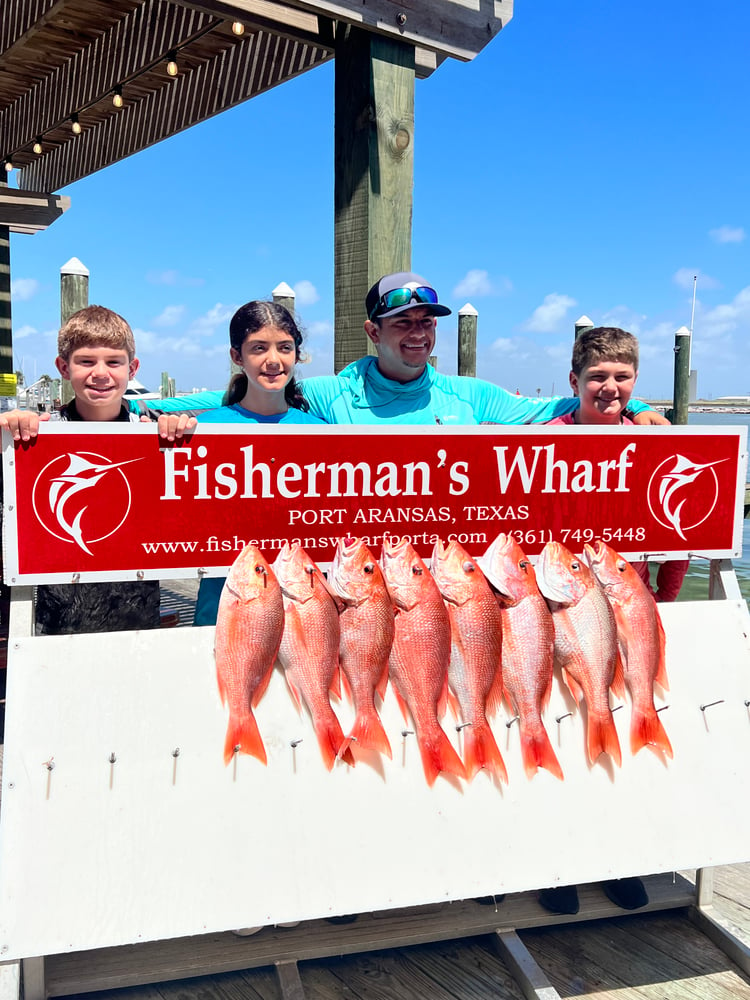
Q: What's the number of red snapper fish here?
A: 8